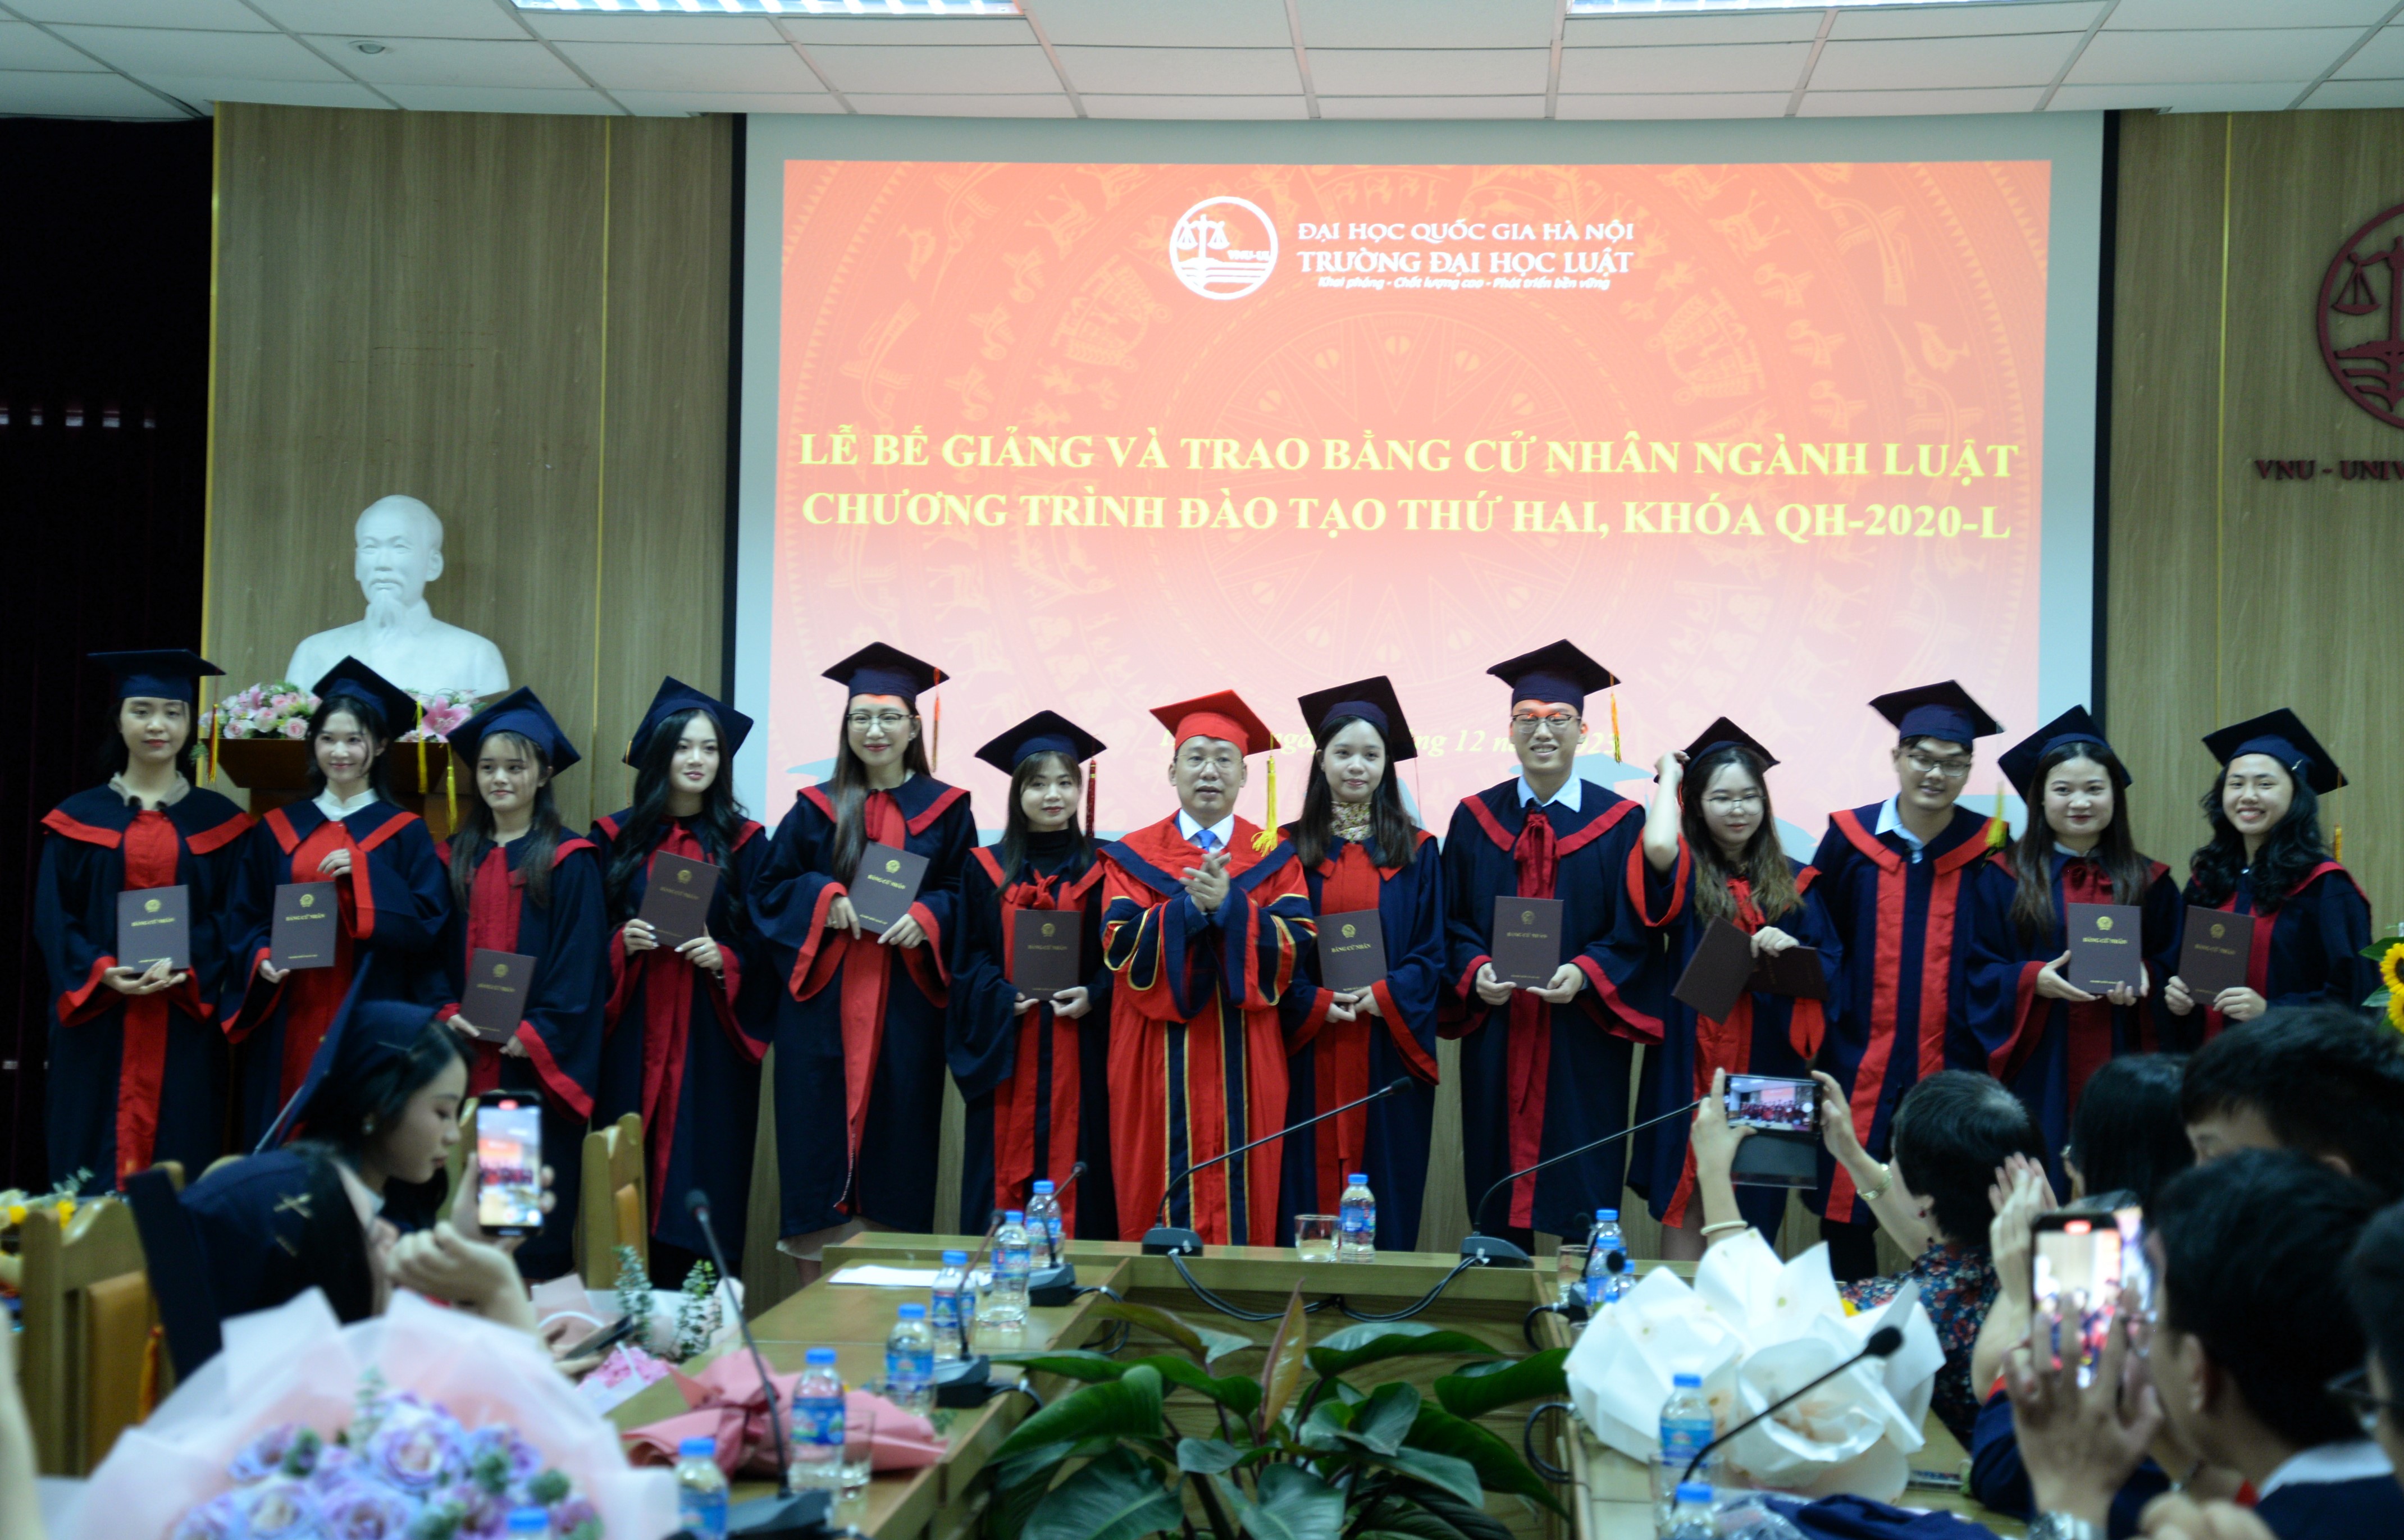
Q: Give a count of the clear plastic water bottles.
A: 13